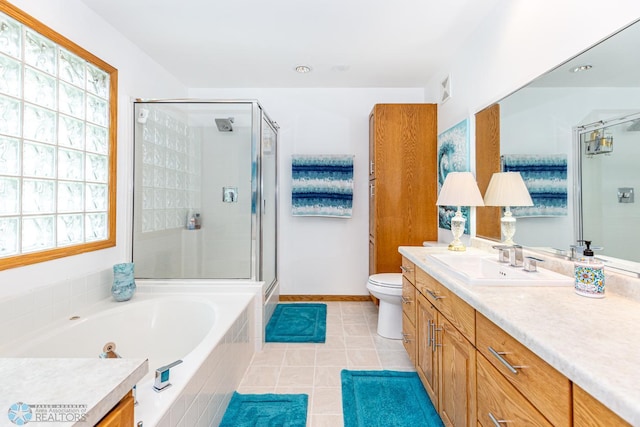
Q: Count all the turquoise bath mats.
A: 3